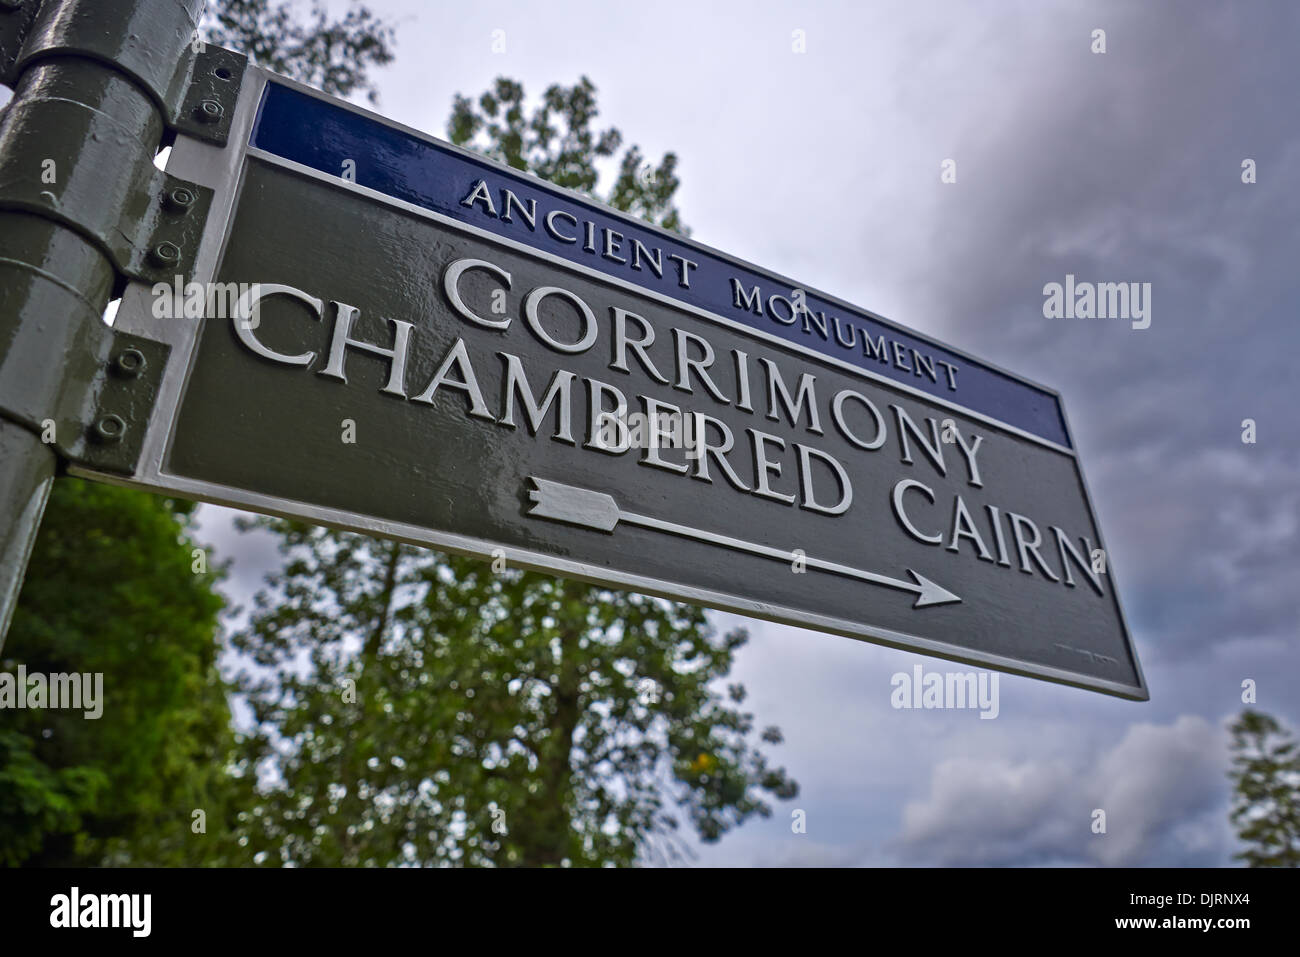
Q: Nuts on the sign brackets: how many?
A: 5